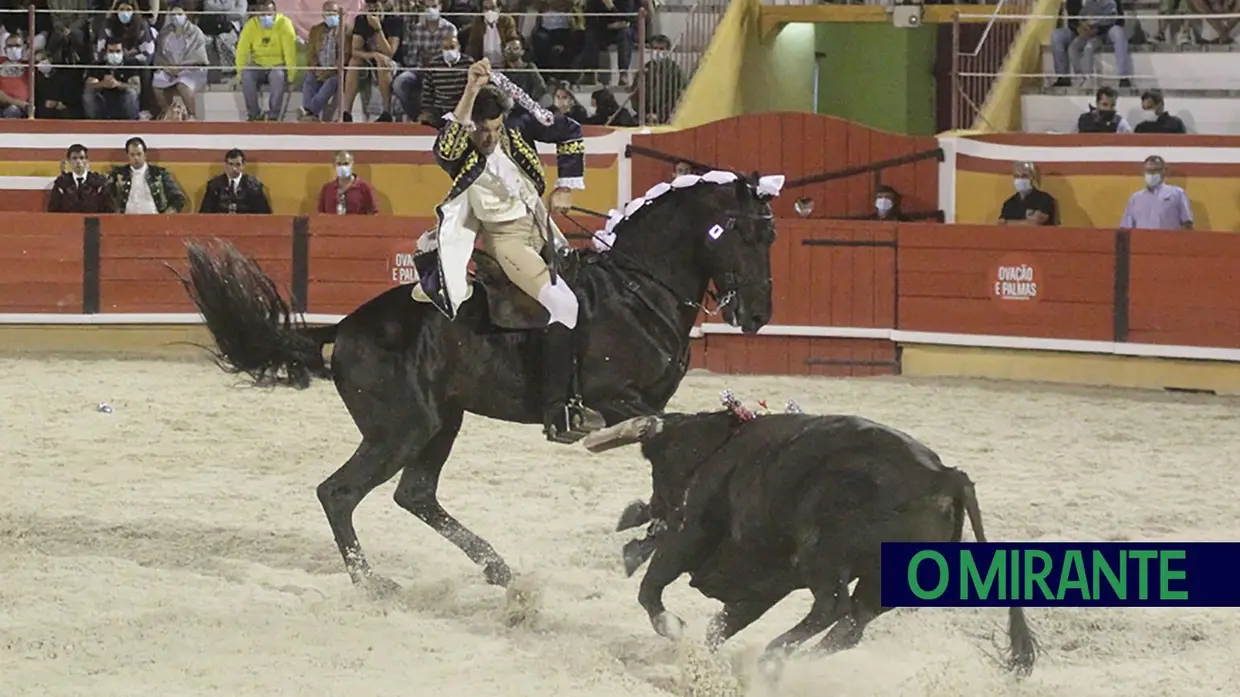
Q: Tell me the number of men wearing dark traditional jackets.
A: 4